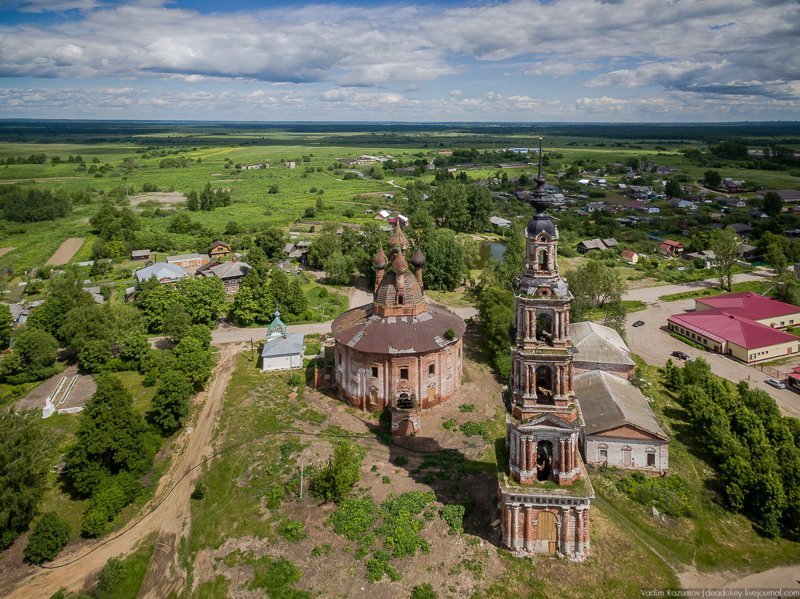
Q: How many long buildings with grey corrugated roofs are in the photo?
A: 2